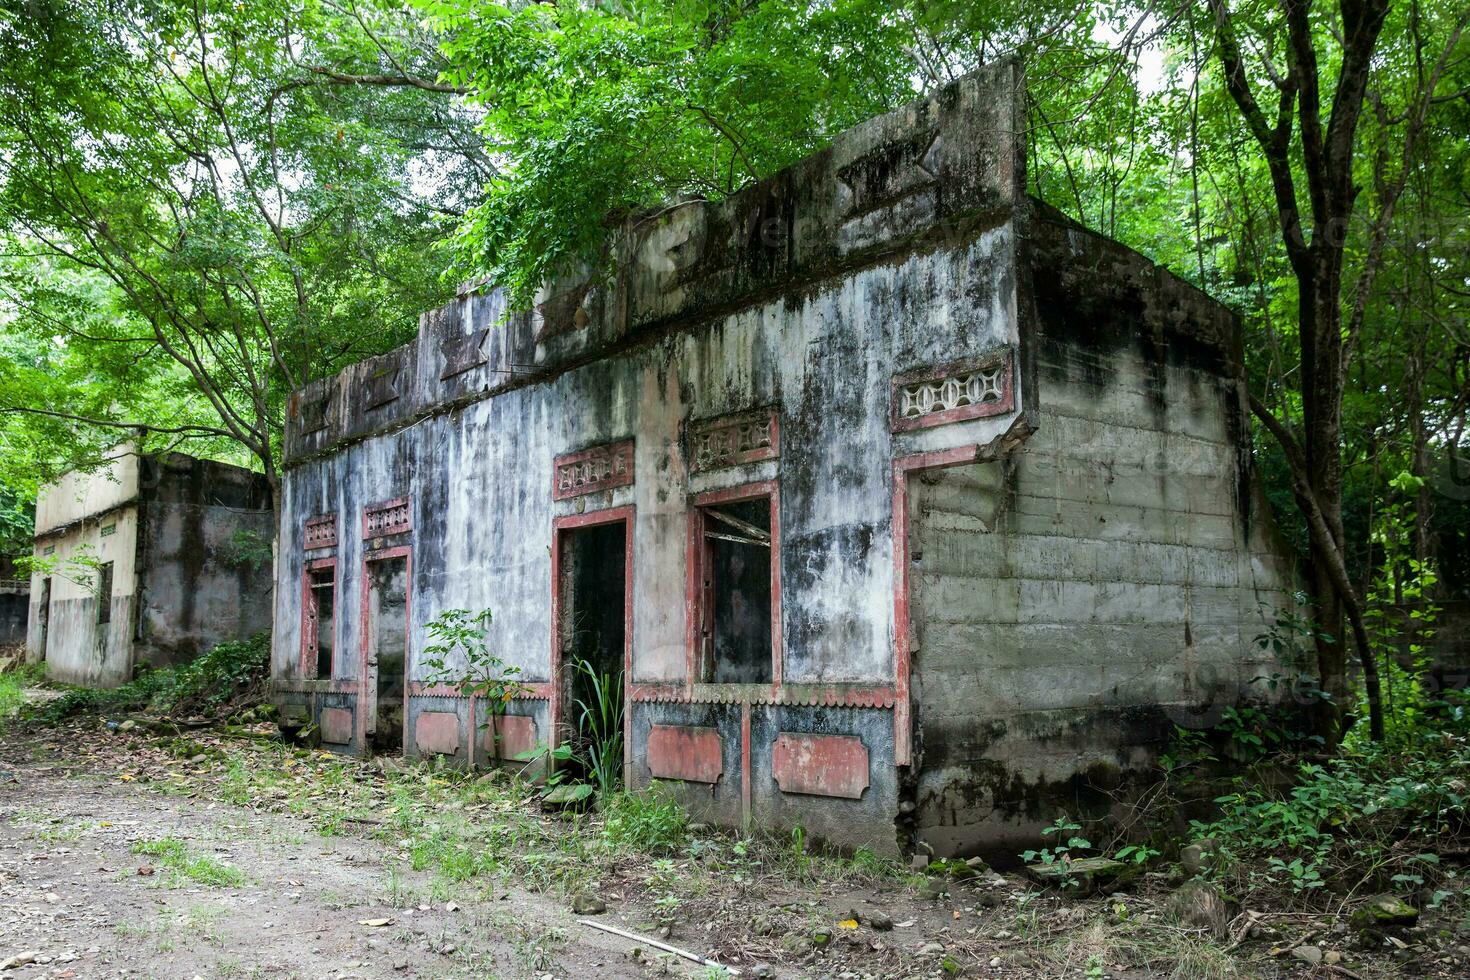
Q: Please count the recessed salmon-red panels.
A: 5